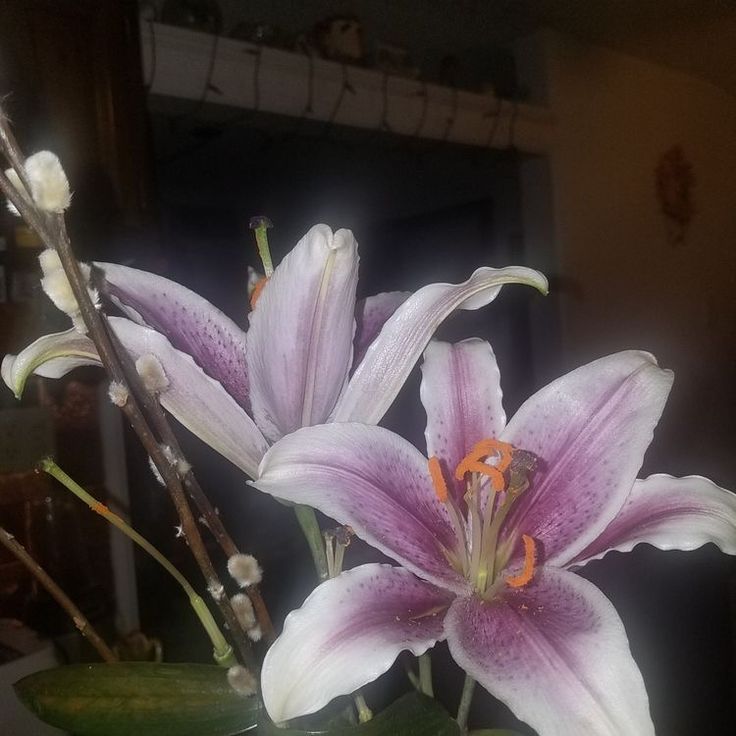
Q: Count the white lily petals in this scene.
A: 11